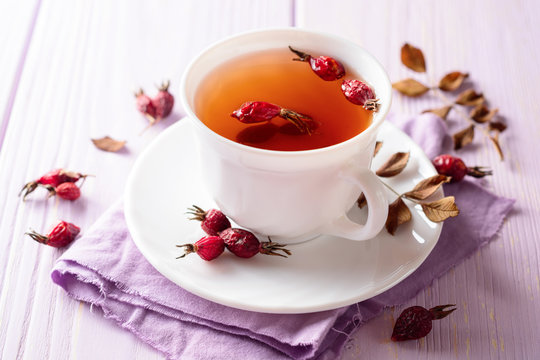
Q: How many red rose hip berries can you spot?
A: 13